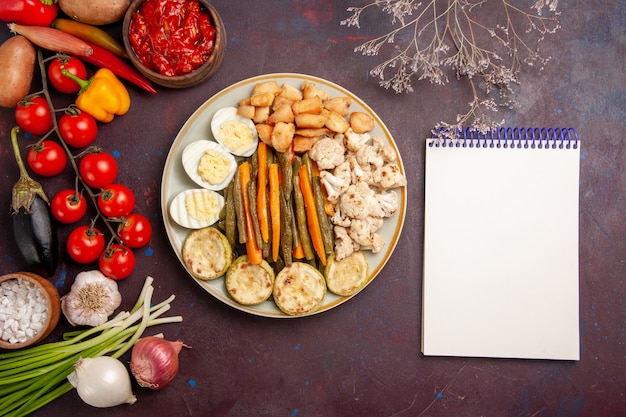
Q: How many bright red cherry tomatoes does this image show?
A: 10